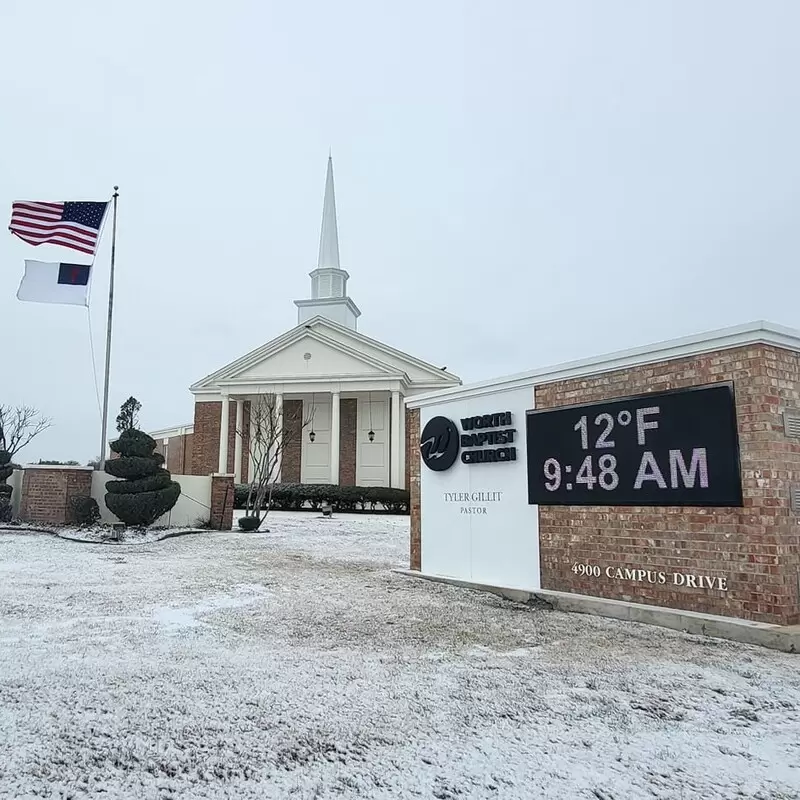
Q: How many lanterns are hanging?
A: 2